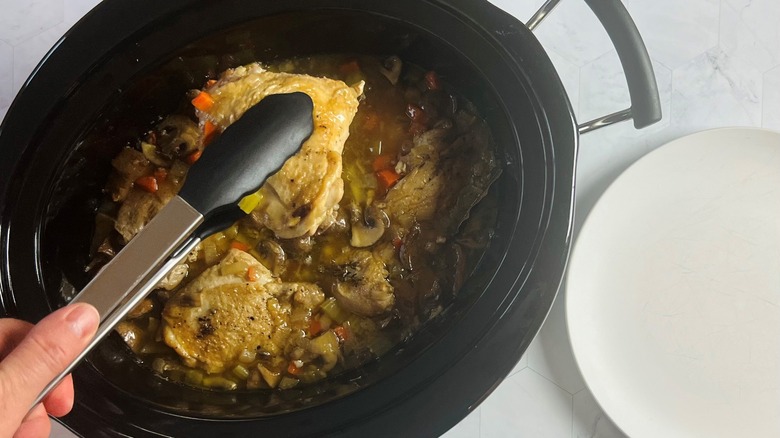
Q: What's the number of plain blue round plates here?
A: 0